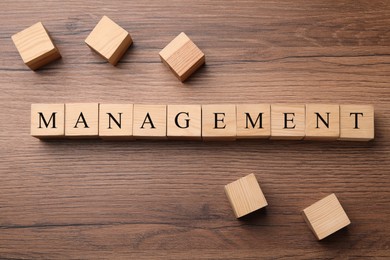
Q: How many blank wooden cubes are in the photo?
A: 5